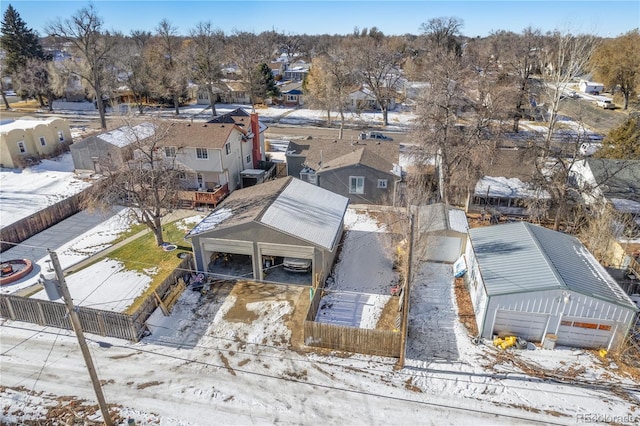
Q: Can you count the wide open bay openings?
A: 2